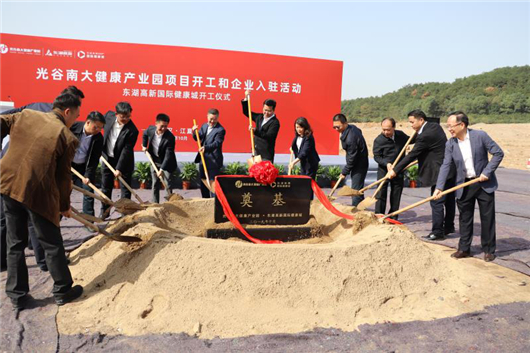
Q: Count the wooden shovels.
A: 13